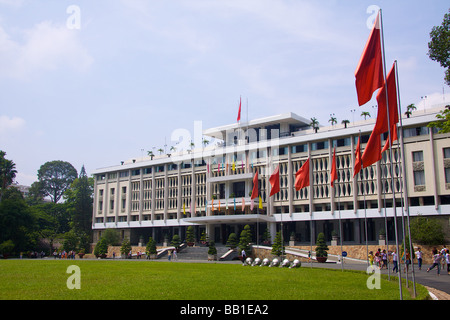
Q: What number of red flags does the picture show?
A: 10